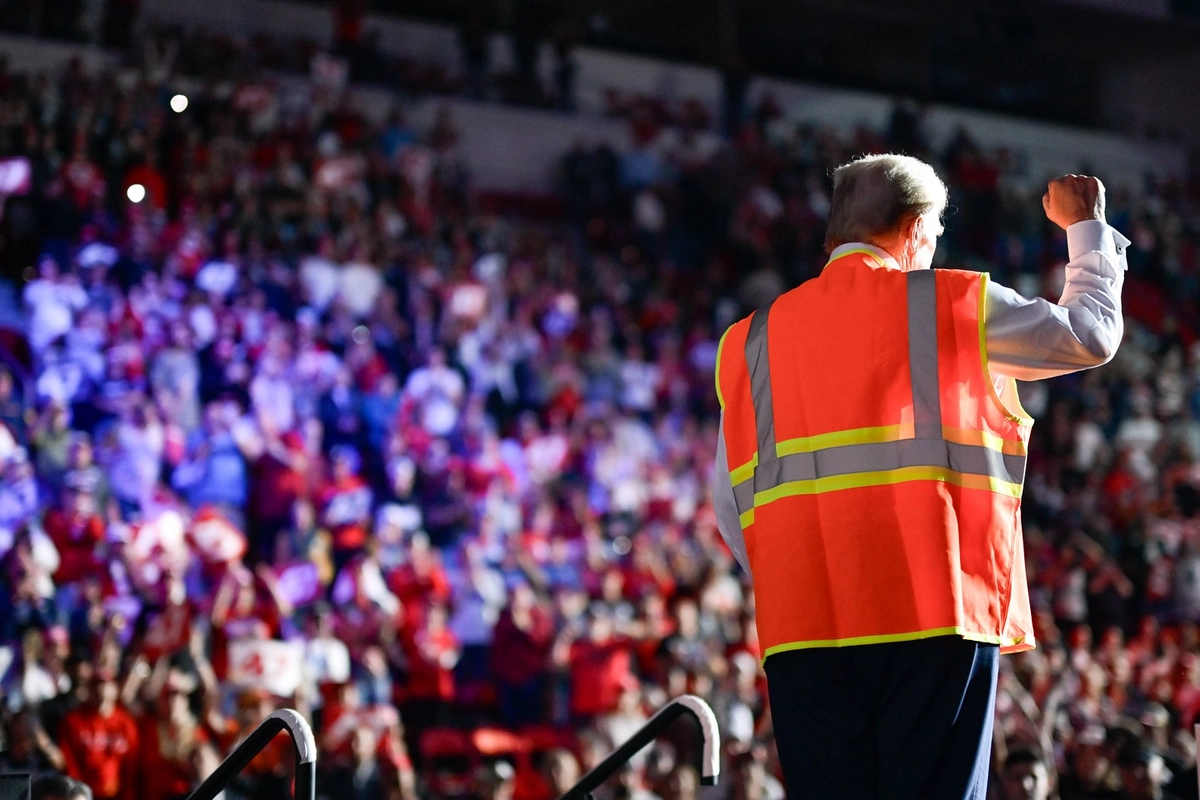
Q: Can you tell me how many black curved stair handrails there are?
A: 2